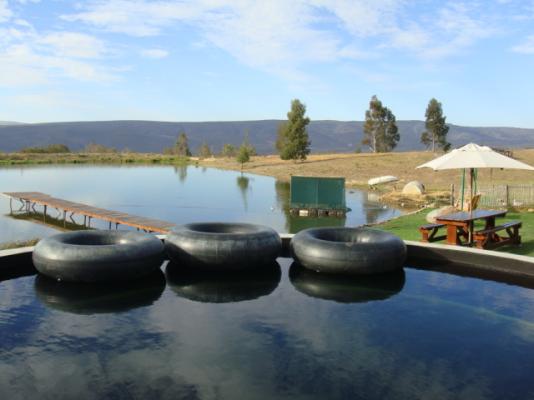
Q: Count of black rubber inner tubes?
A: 3